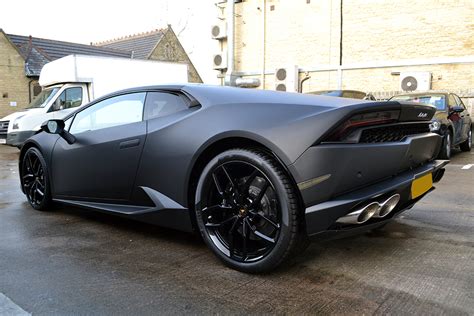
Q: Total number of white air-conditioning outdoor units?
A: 4